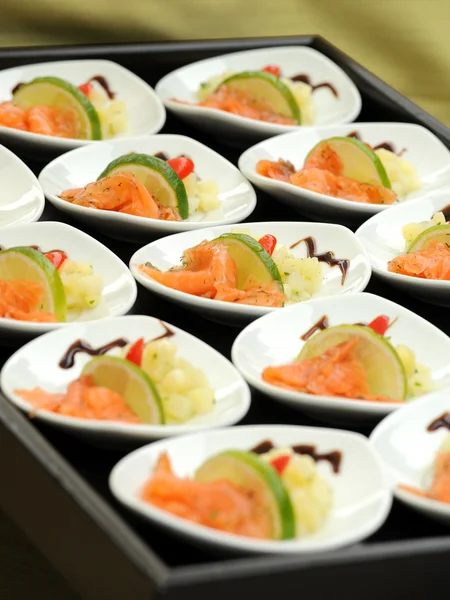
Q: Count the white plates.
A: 12